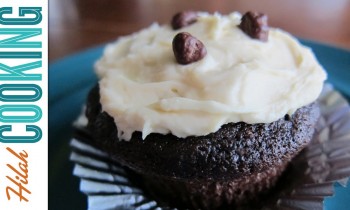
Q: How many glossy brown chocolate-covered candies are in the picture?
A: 3